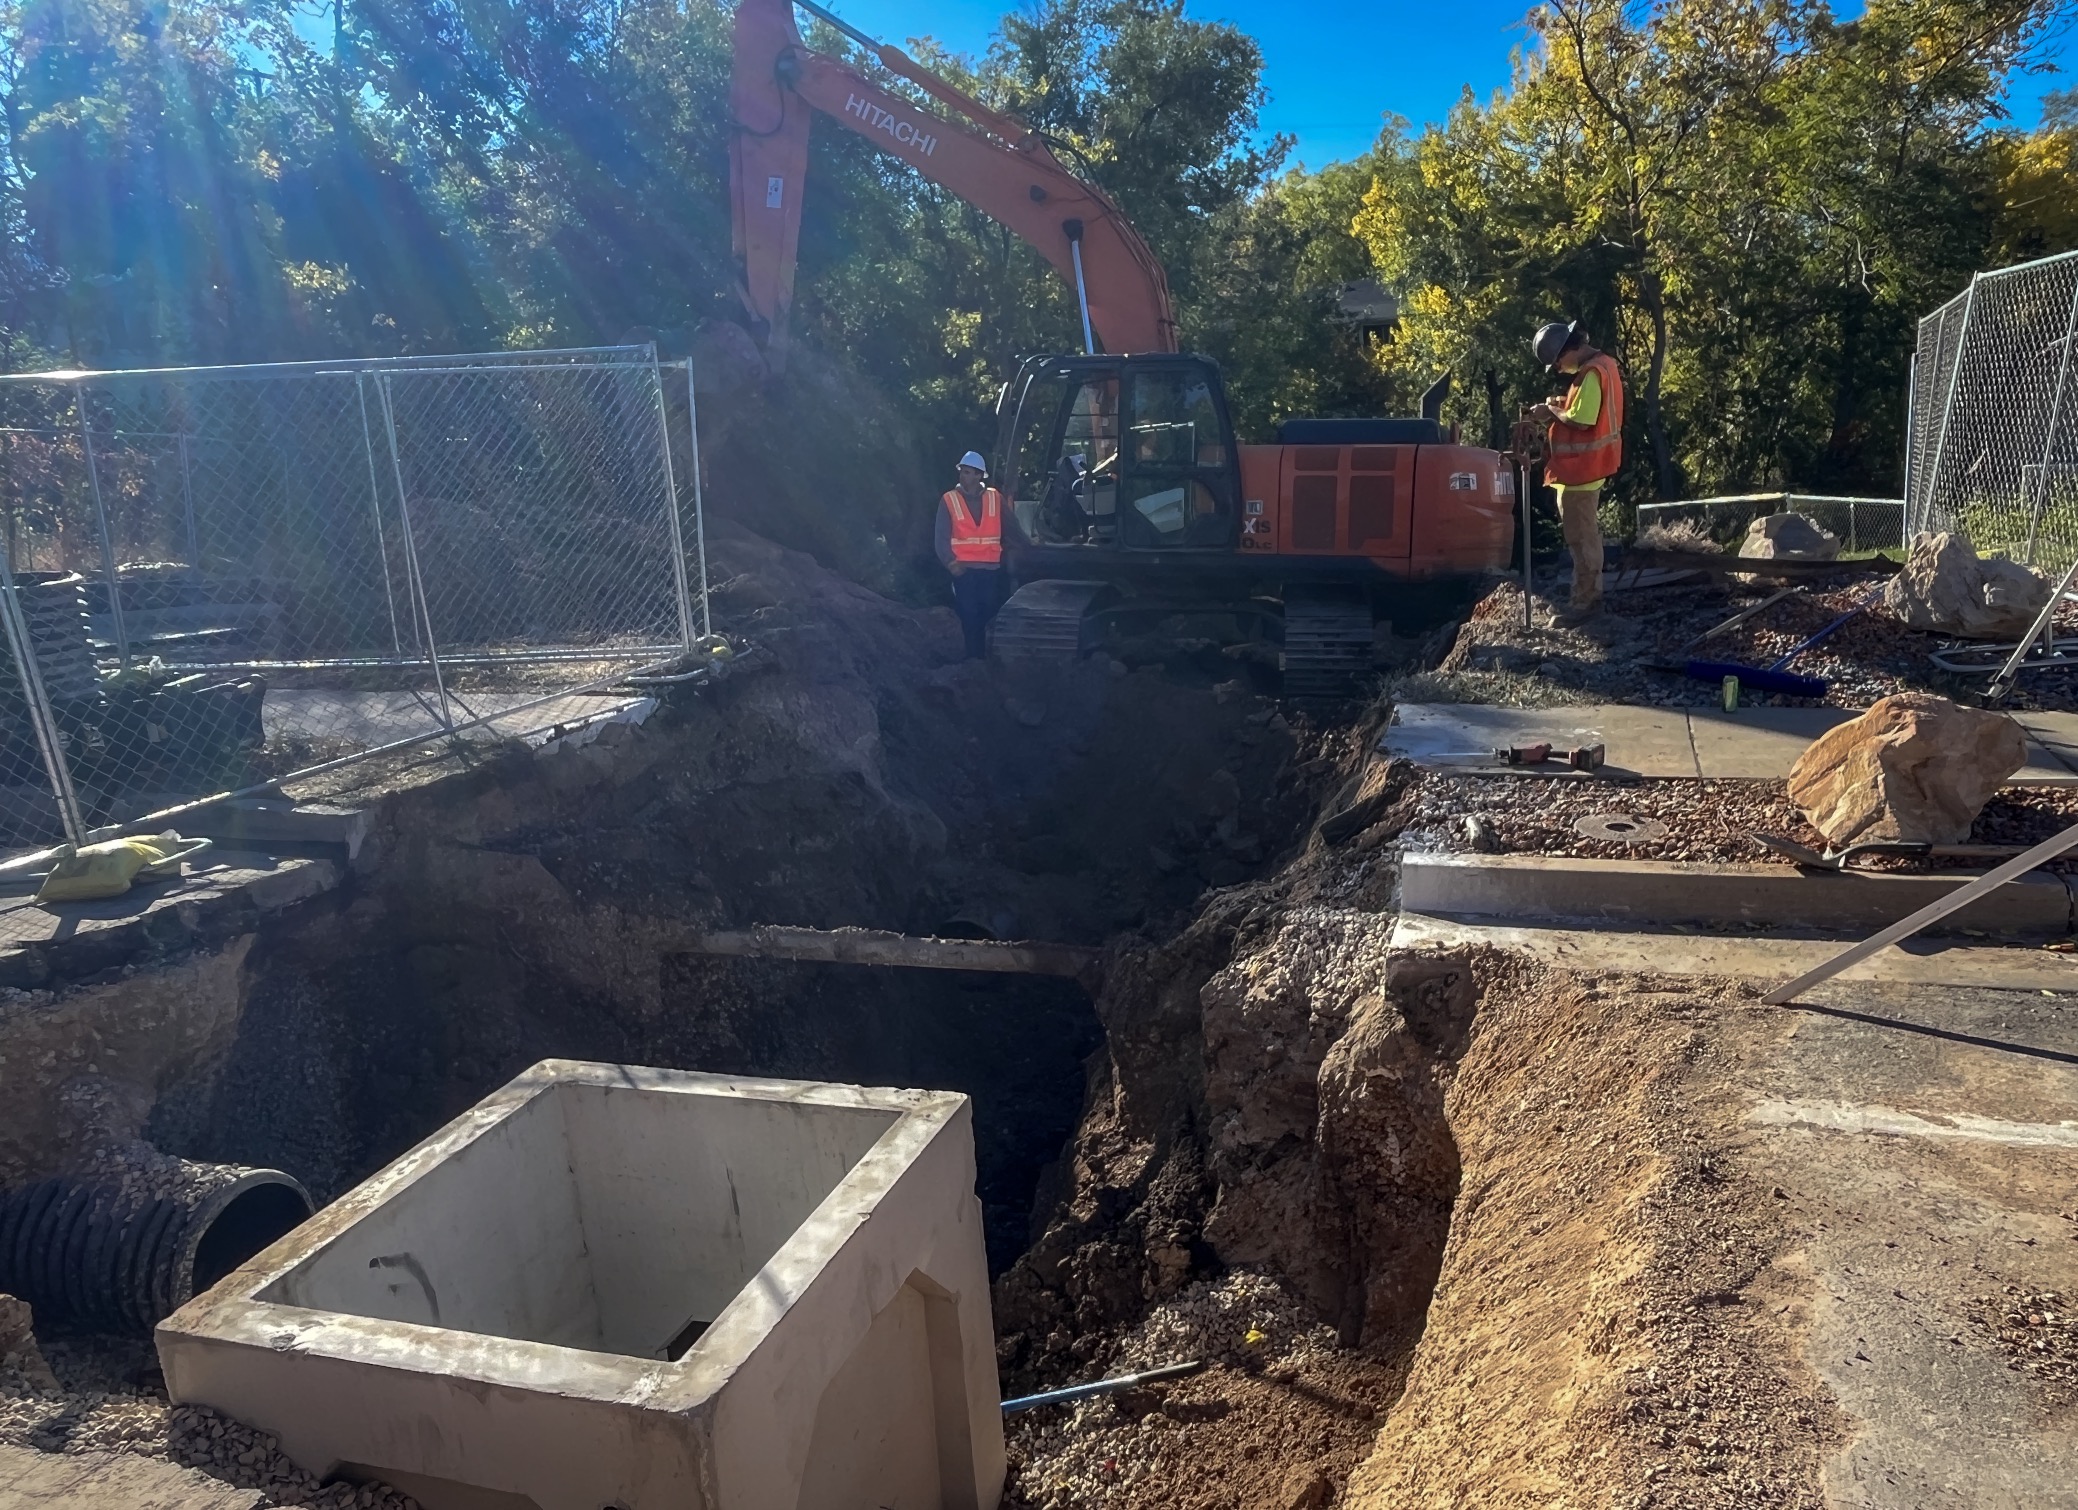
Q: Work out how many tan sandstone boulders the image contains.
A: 3